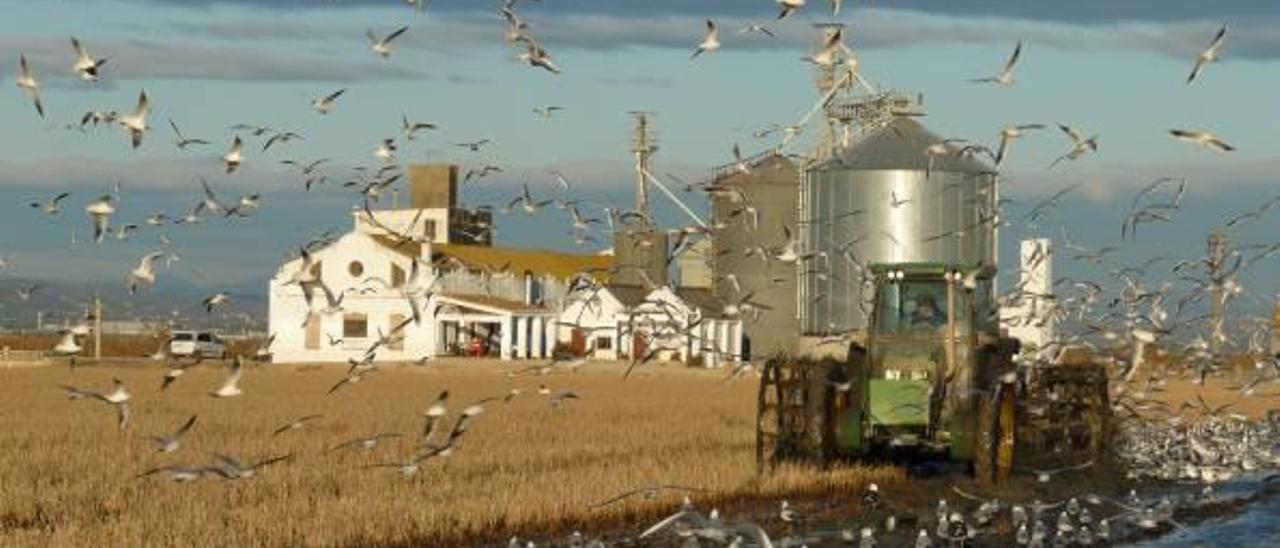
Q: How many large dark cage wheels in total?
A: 2